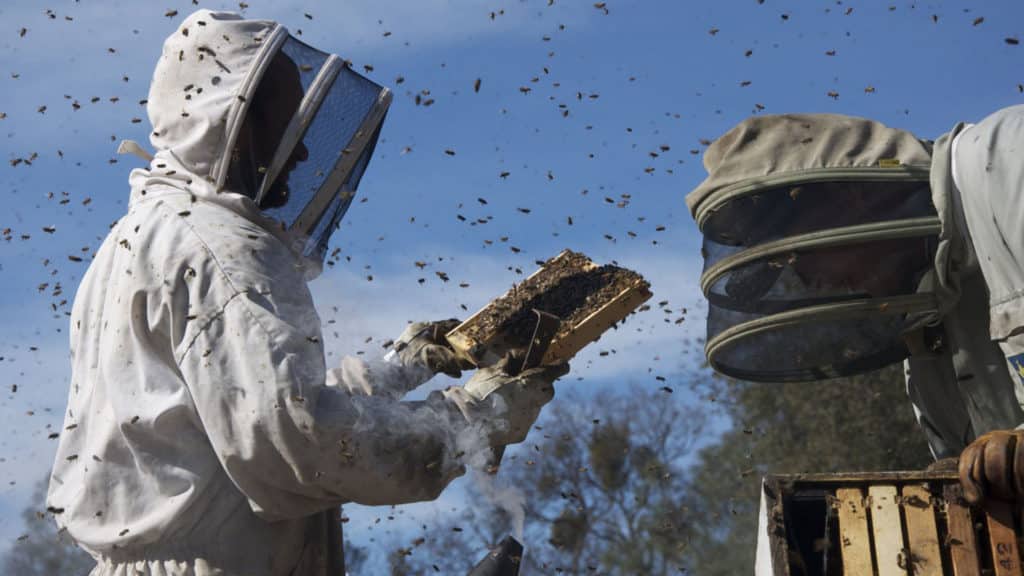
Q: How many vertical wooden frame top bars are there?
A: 5